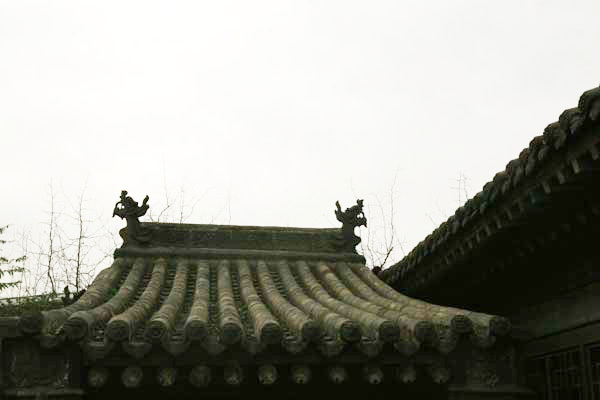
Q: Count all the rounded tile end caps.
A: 13